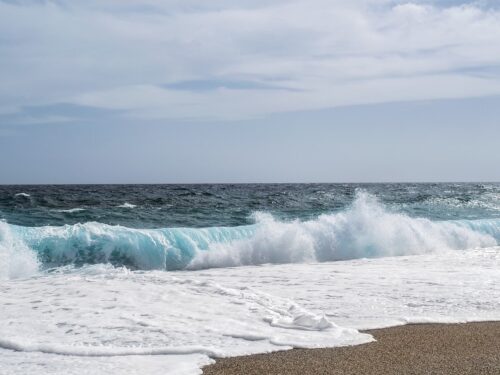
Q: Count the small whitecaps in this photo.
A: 3